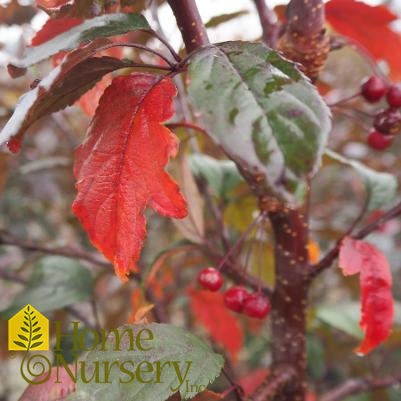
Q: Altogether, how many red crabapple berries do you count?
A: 7